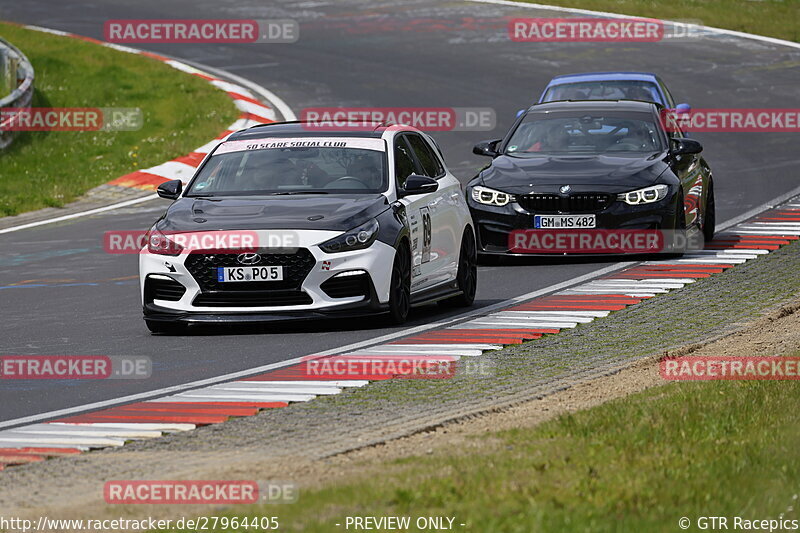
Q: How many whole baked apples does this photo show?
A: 0